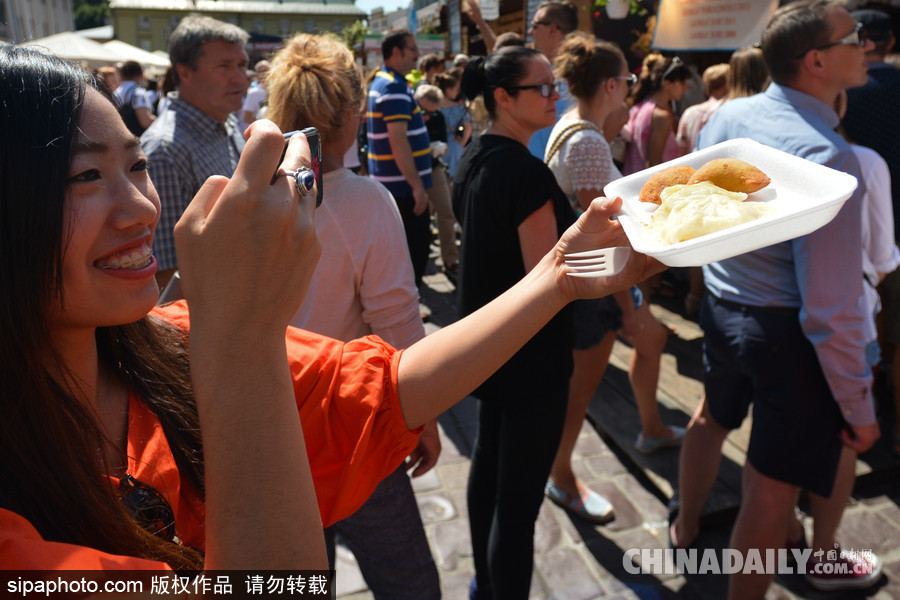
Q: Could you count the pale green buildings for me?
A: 1